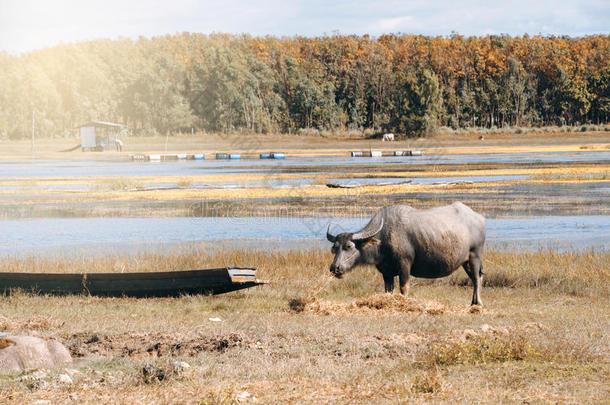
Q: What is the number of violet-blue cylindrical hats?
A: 0